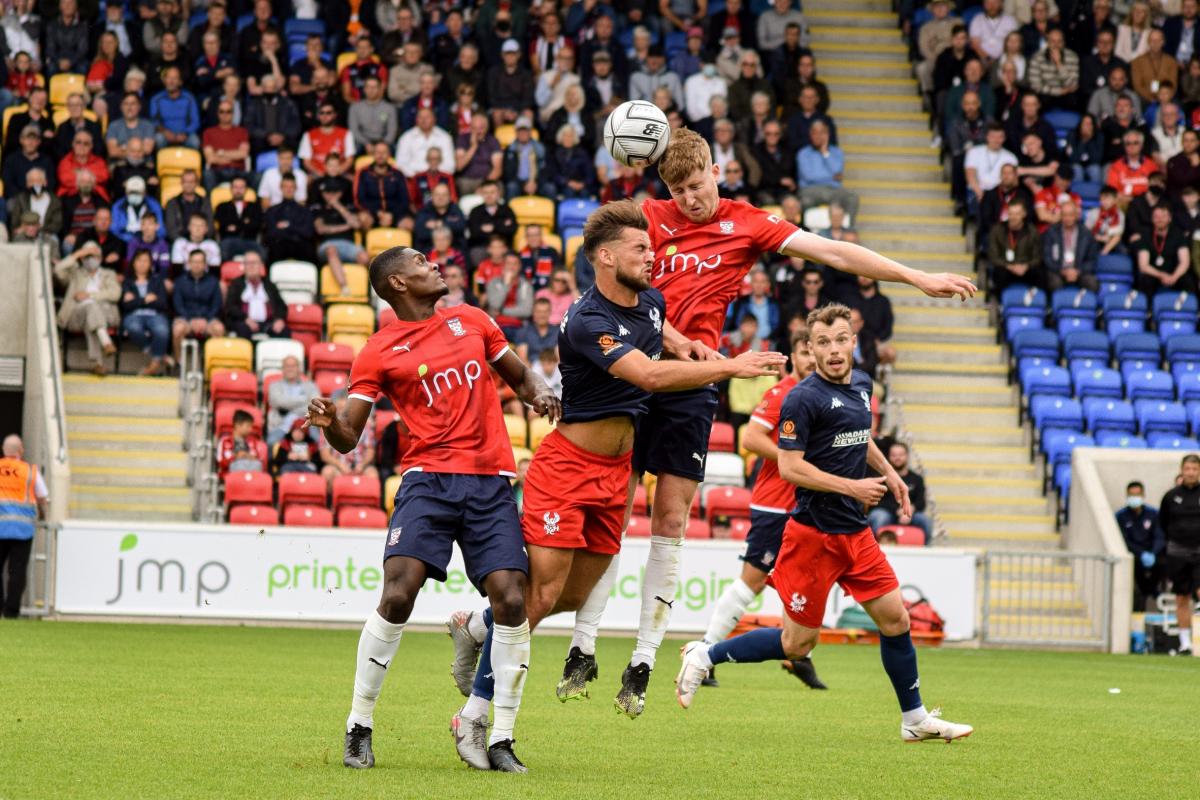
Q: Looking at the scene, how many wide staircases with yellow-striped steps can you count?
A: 2